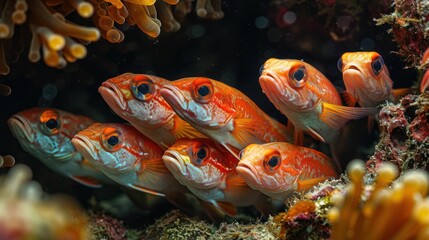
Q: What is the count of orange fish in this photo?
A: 8